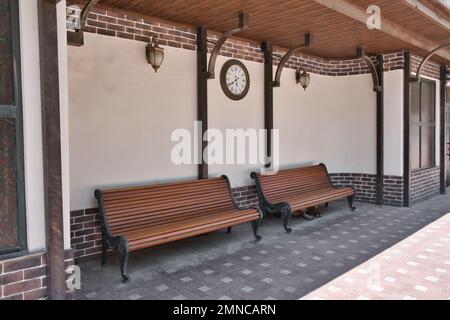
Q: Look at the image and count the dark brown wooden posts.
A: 6